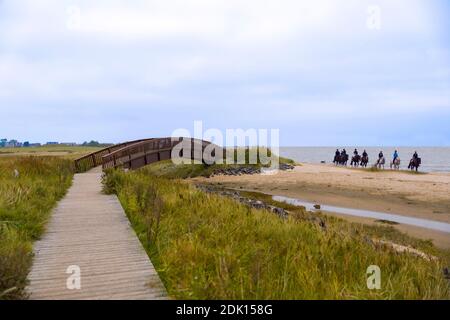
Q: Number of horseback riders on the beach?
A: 7